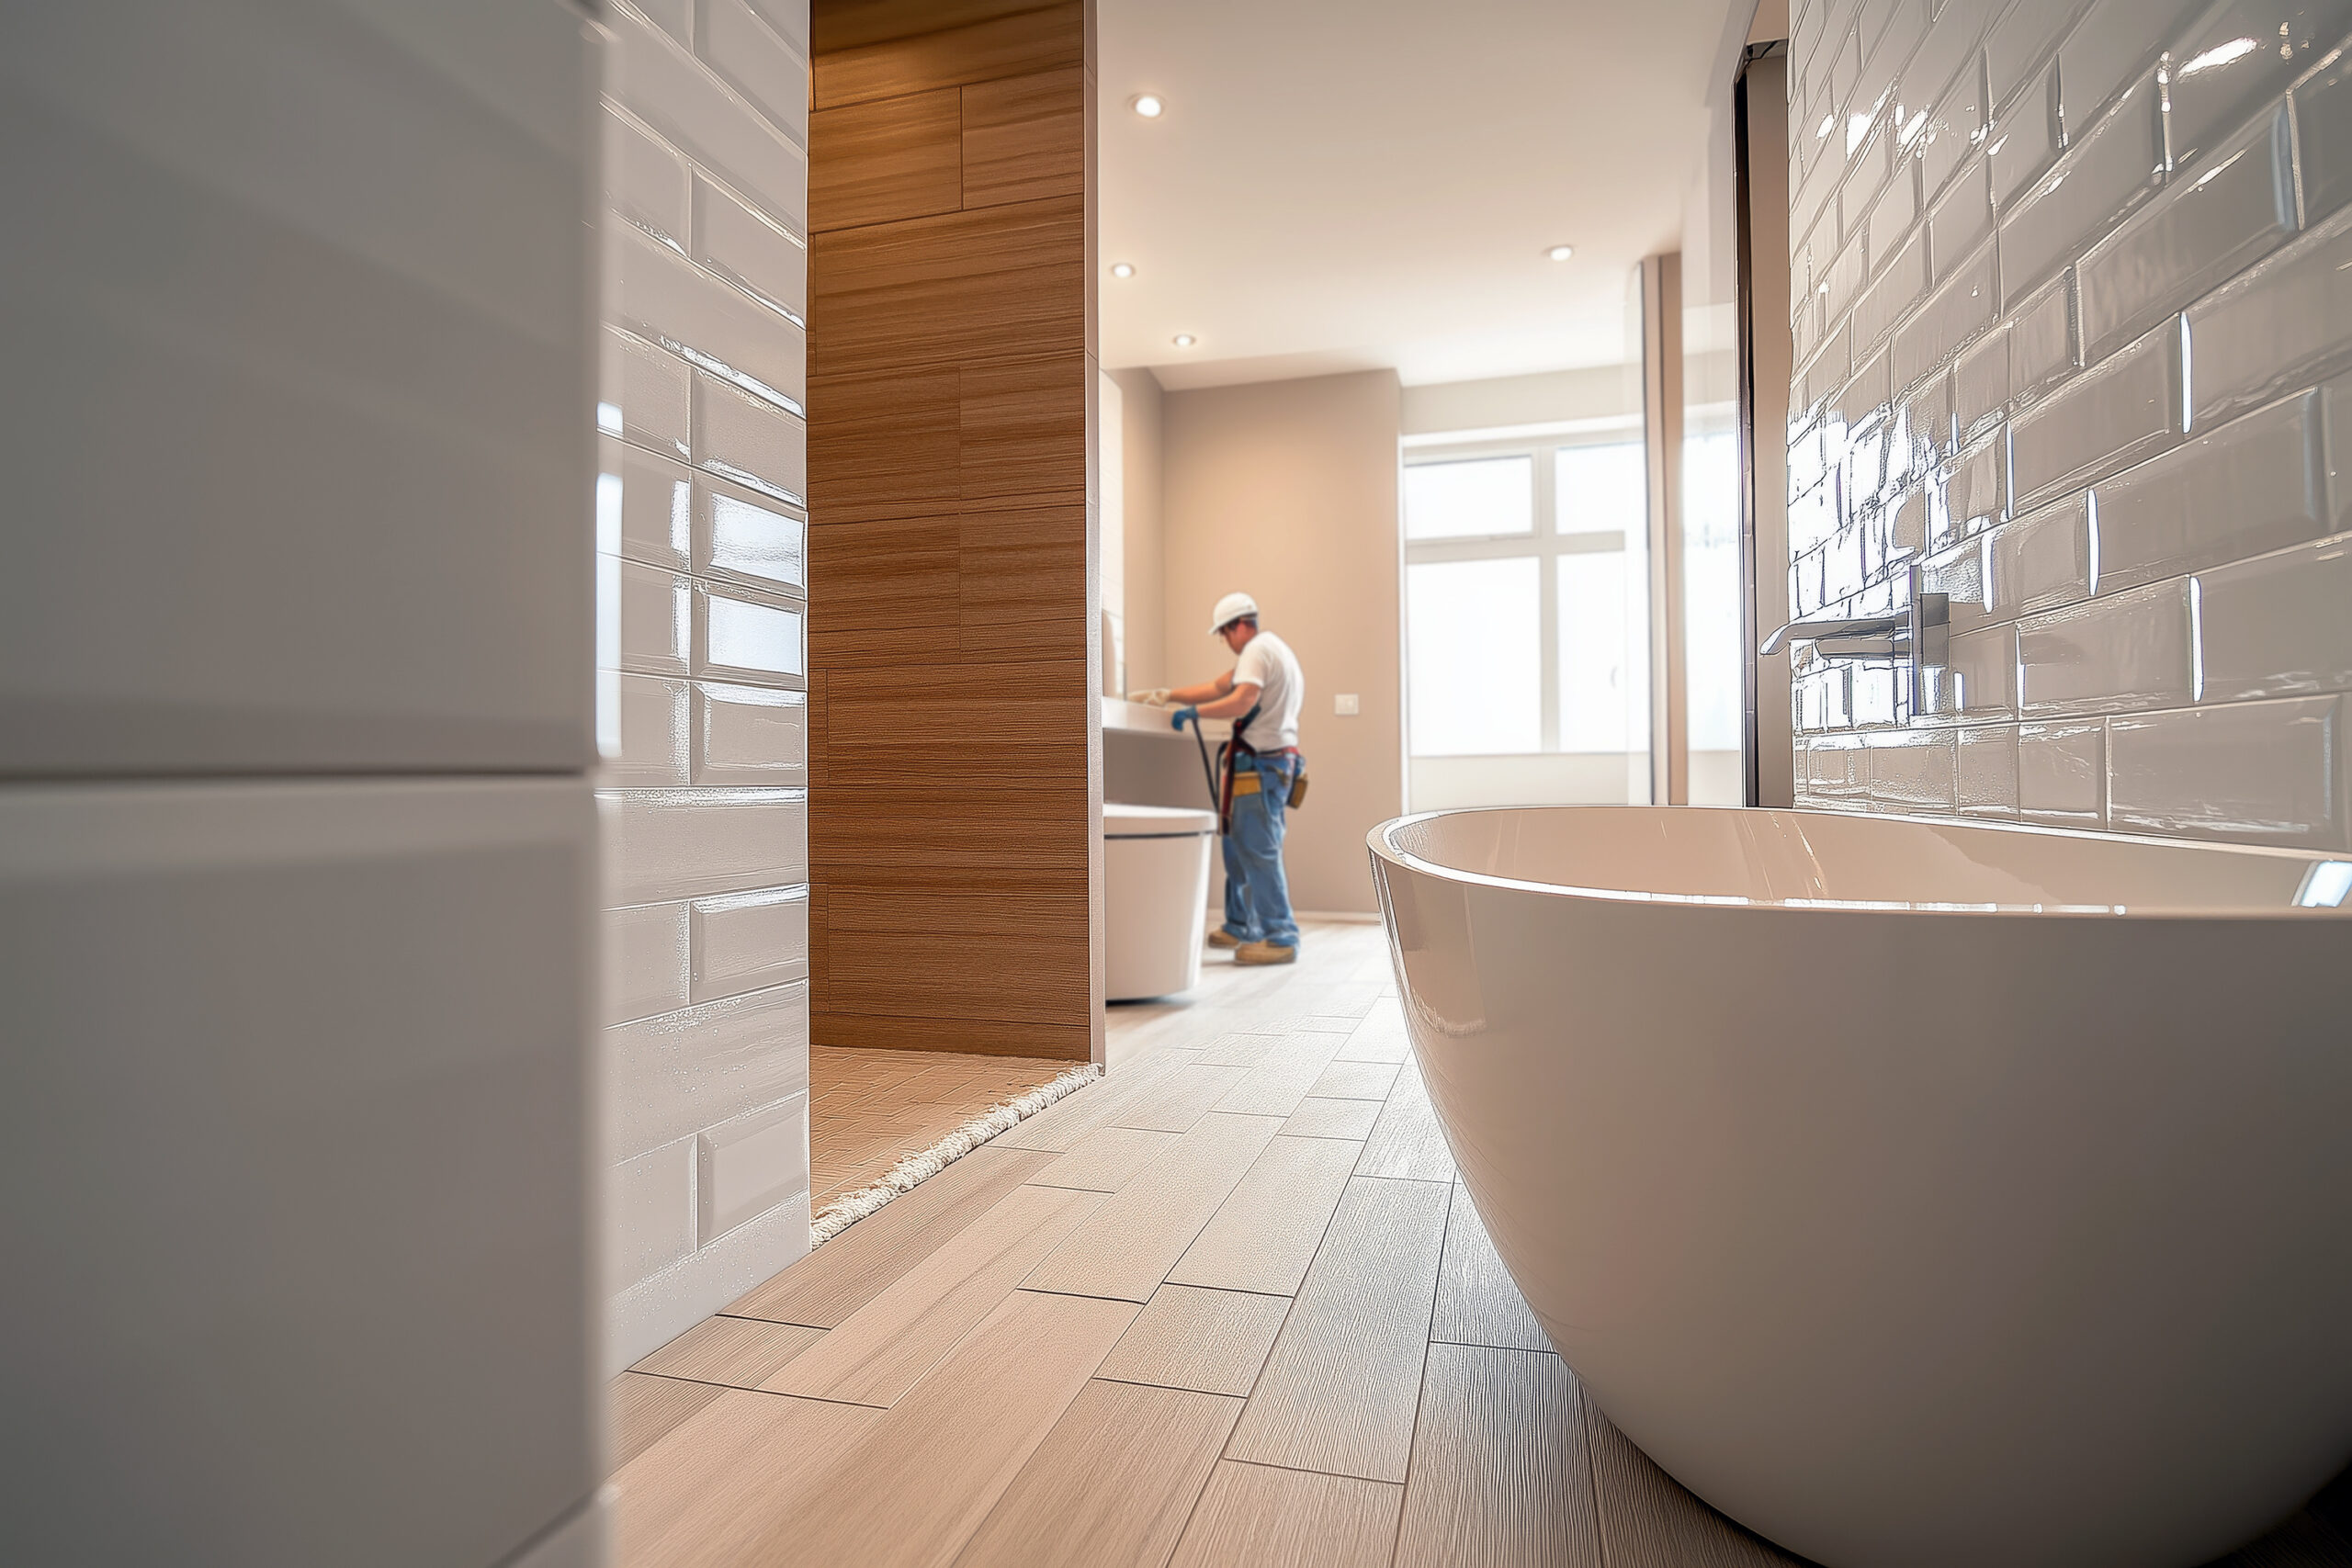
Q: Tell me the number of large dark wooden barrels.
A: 0